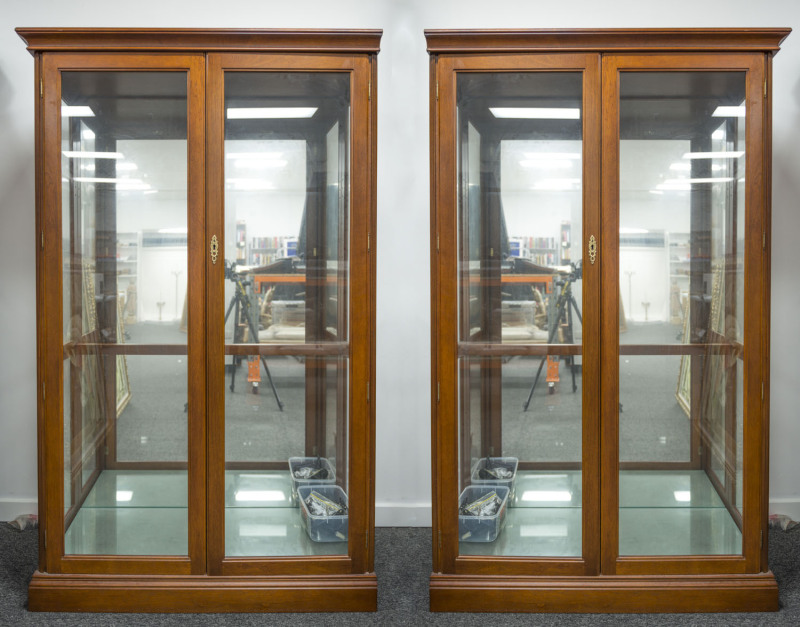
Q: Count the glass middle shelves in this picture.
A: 2